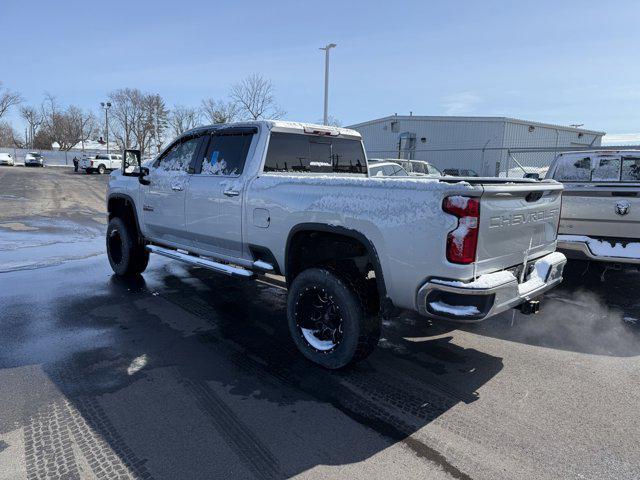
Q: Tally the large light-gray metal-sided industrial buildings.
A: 1